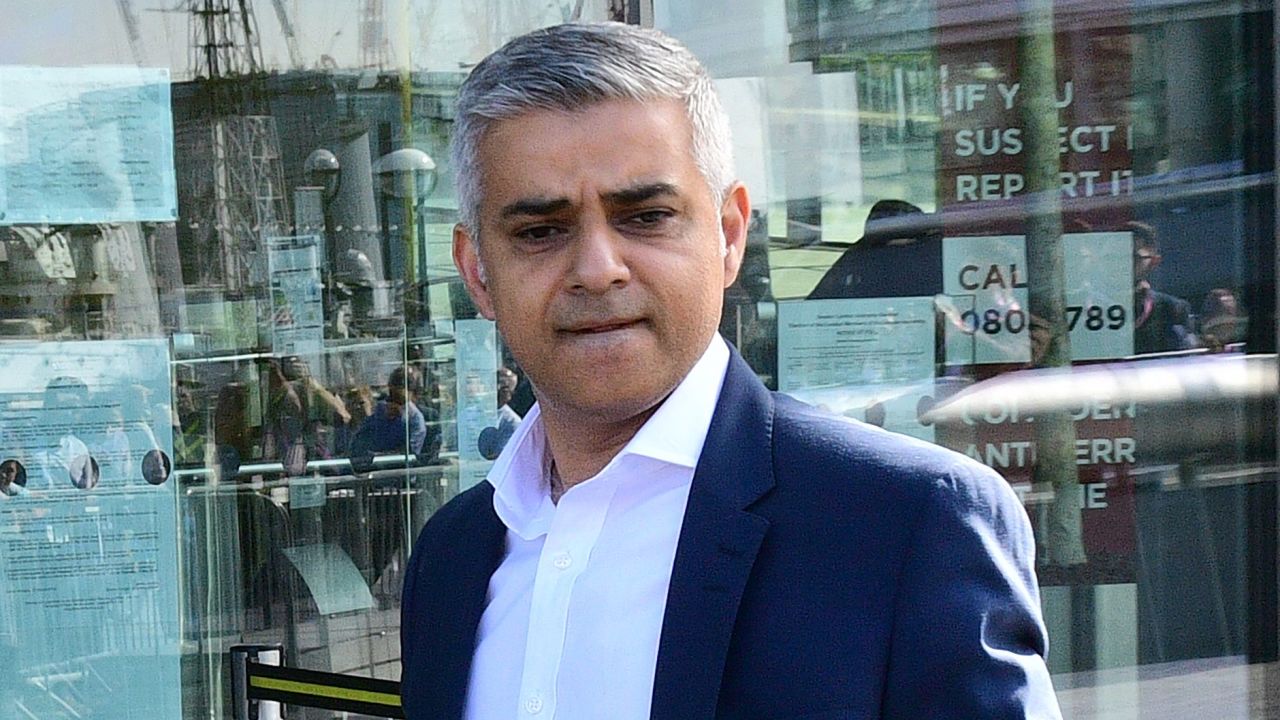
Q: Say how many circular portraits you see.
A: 3